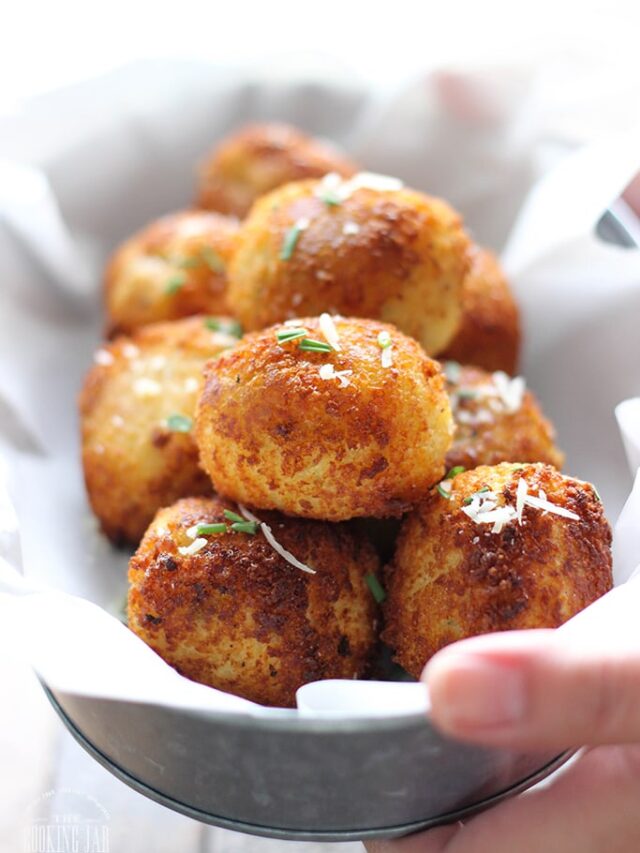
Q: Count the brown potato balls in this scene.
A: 9